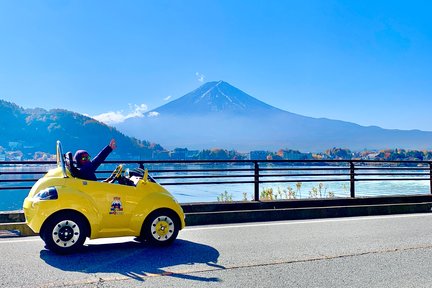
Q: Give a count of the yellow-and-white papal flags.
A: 0